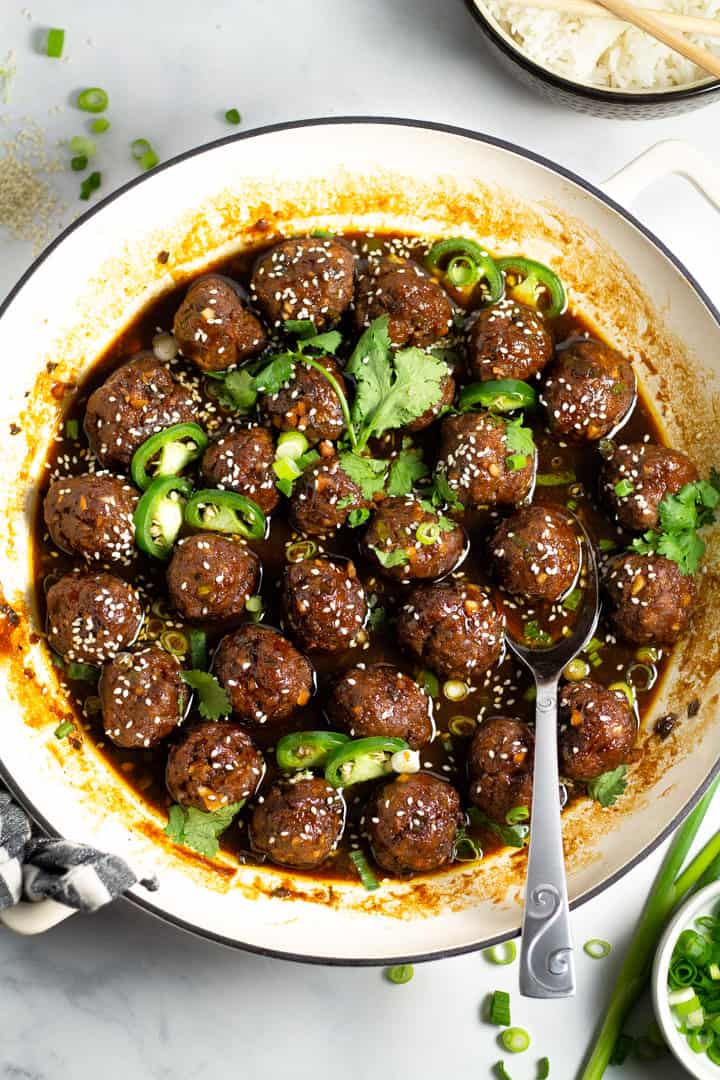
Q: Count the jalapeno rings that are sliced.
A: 8